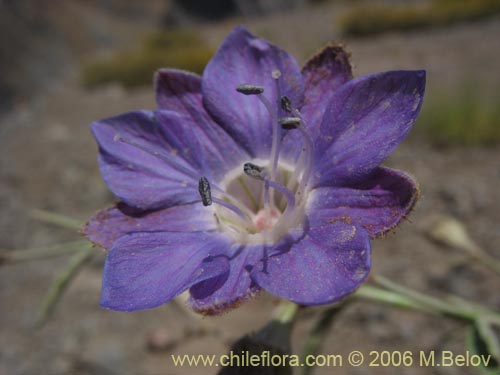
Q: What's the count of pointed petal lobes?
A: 5